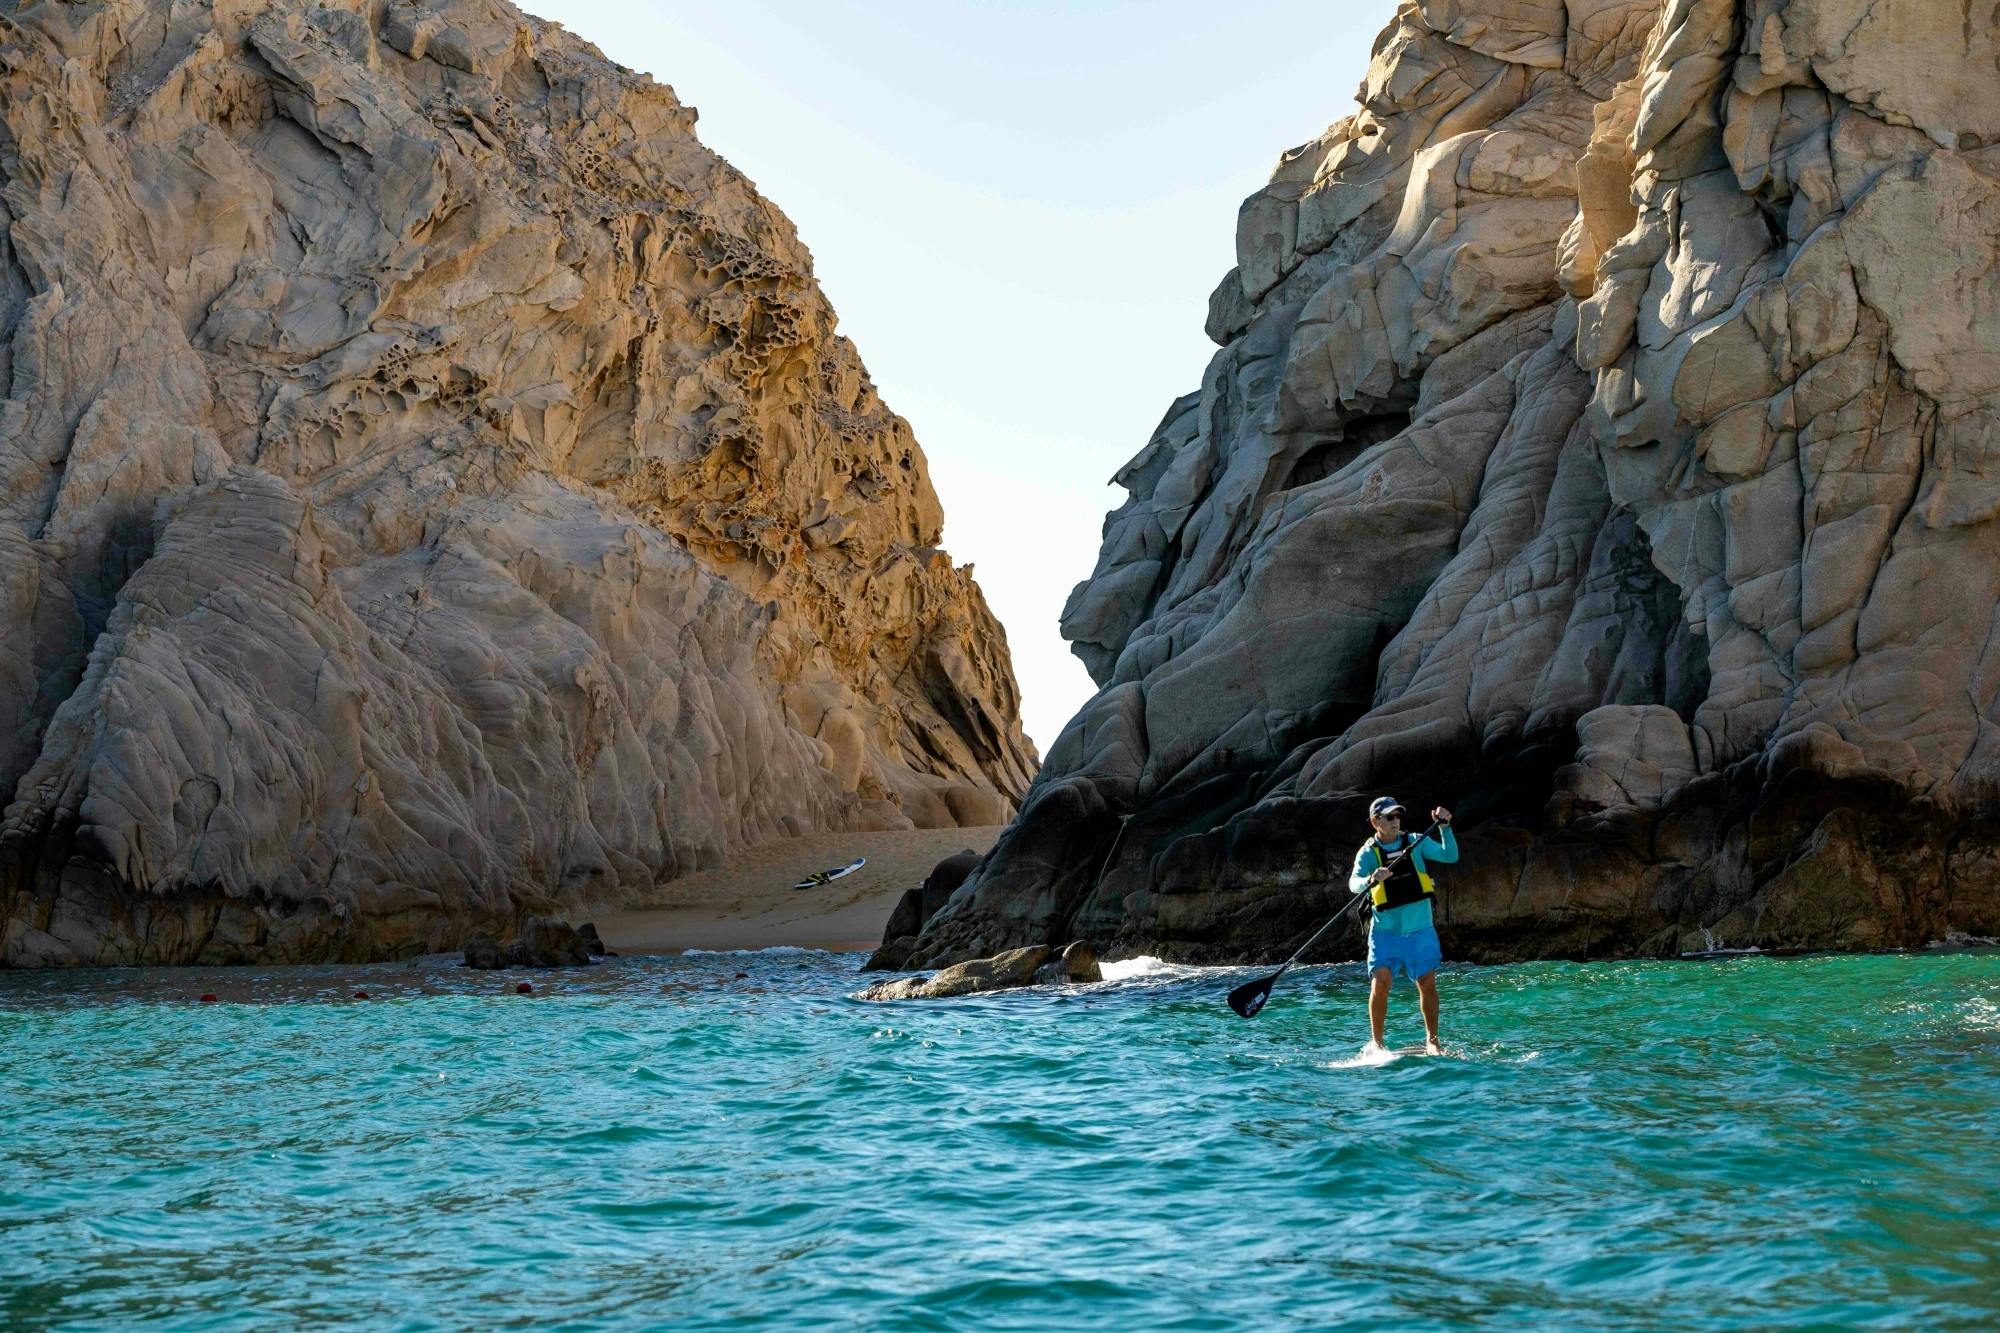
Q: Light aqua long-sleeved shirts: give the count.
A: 1